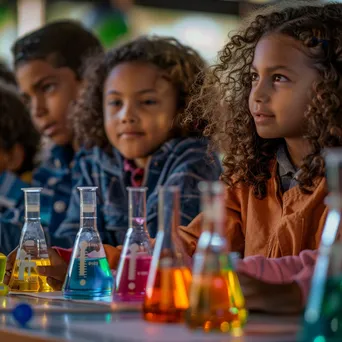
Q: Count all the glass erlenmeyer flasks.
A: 6